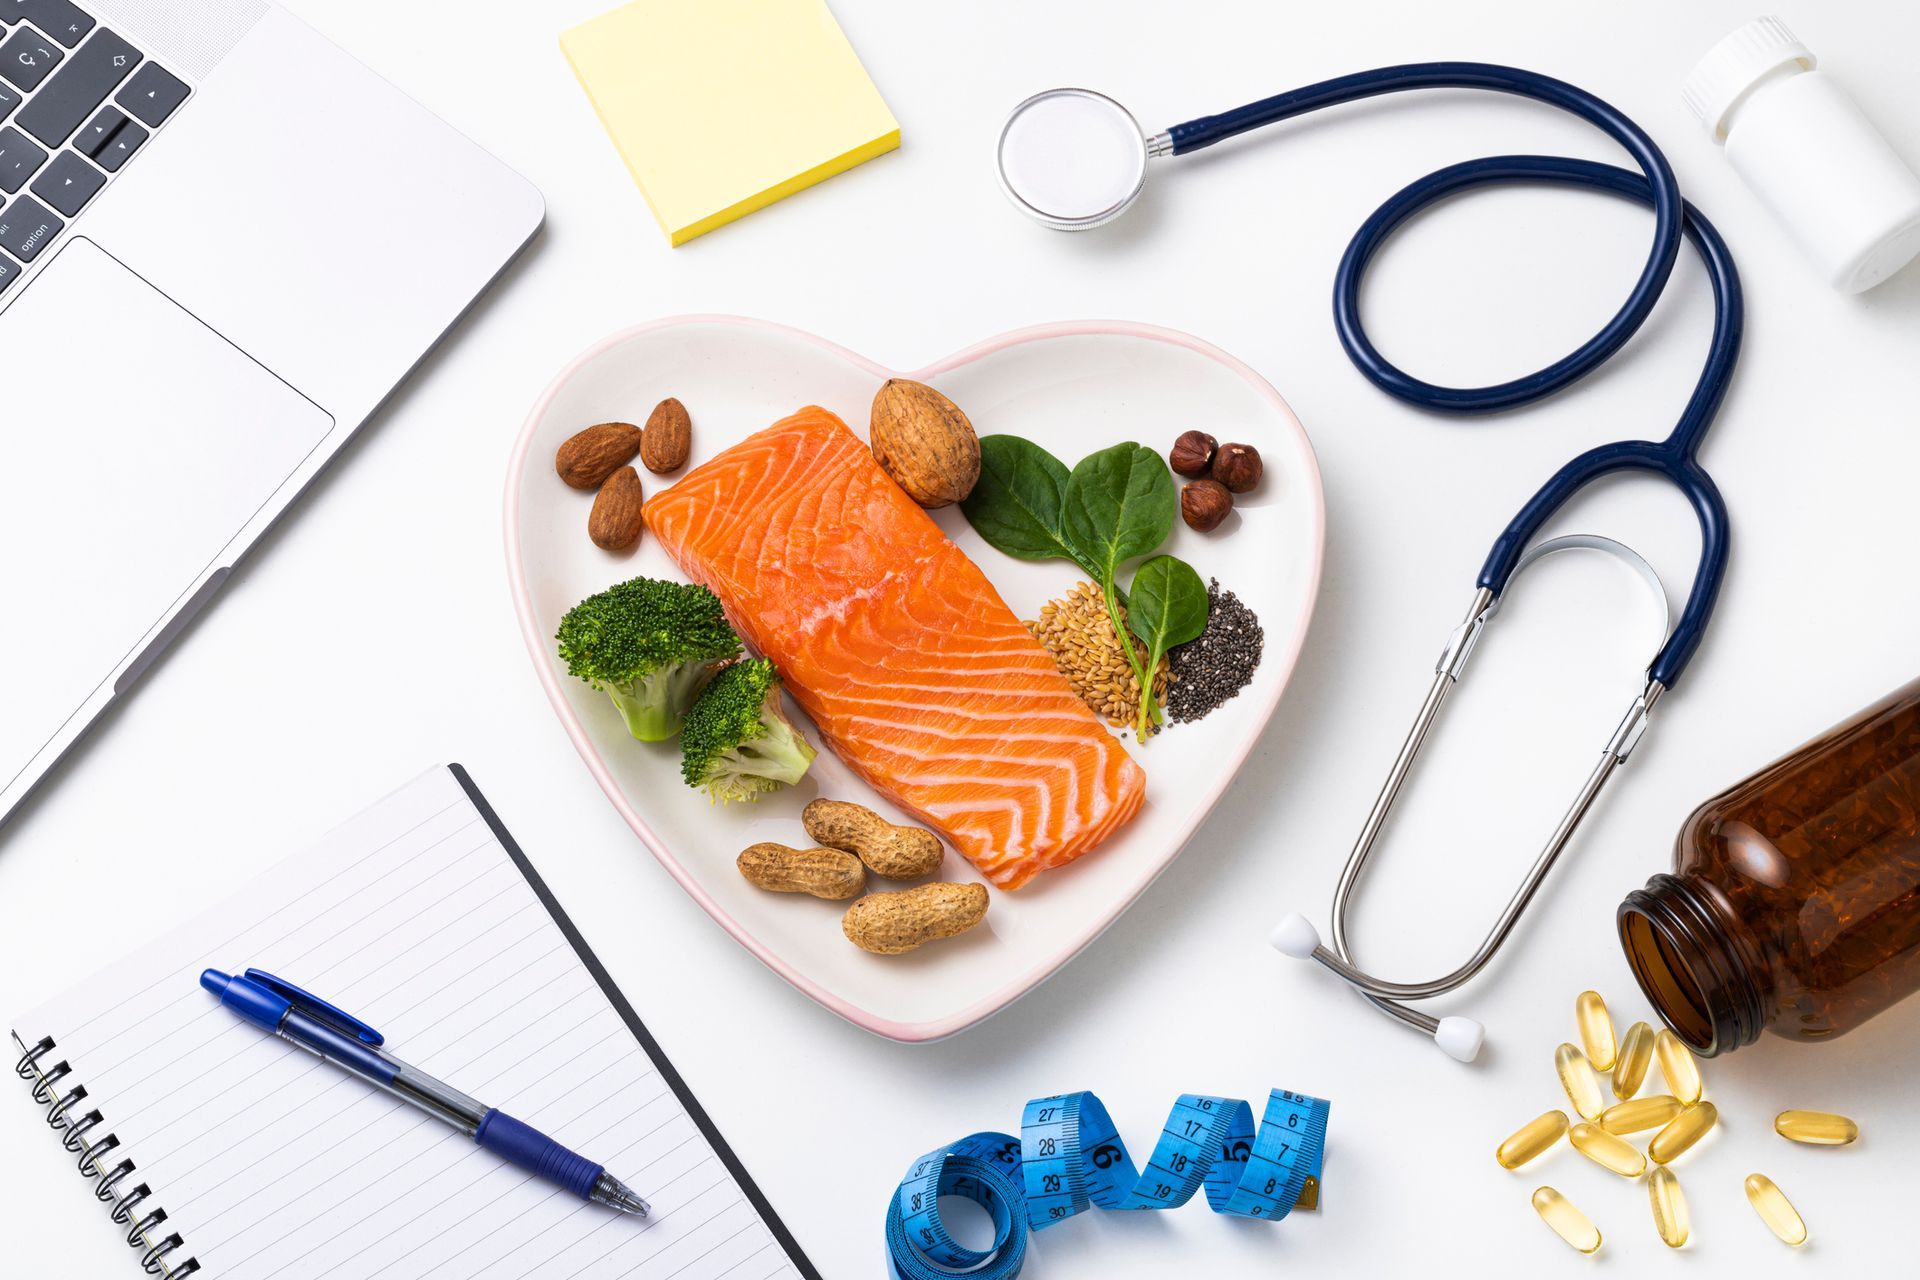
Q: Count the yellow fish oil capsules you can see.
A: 12